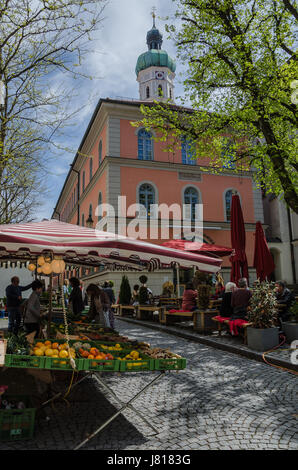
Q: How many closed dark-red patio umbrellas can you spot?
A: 2